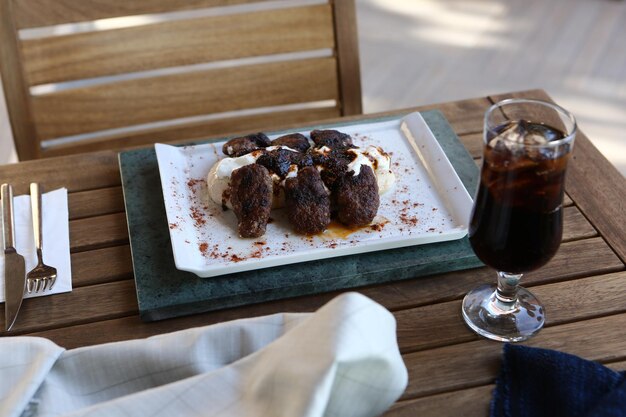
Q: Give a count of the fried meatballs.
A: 6